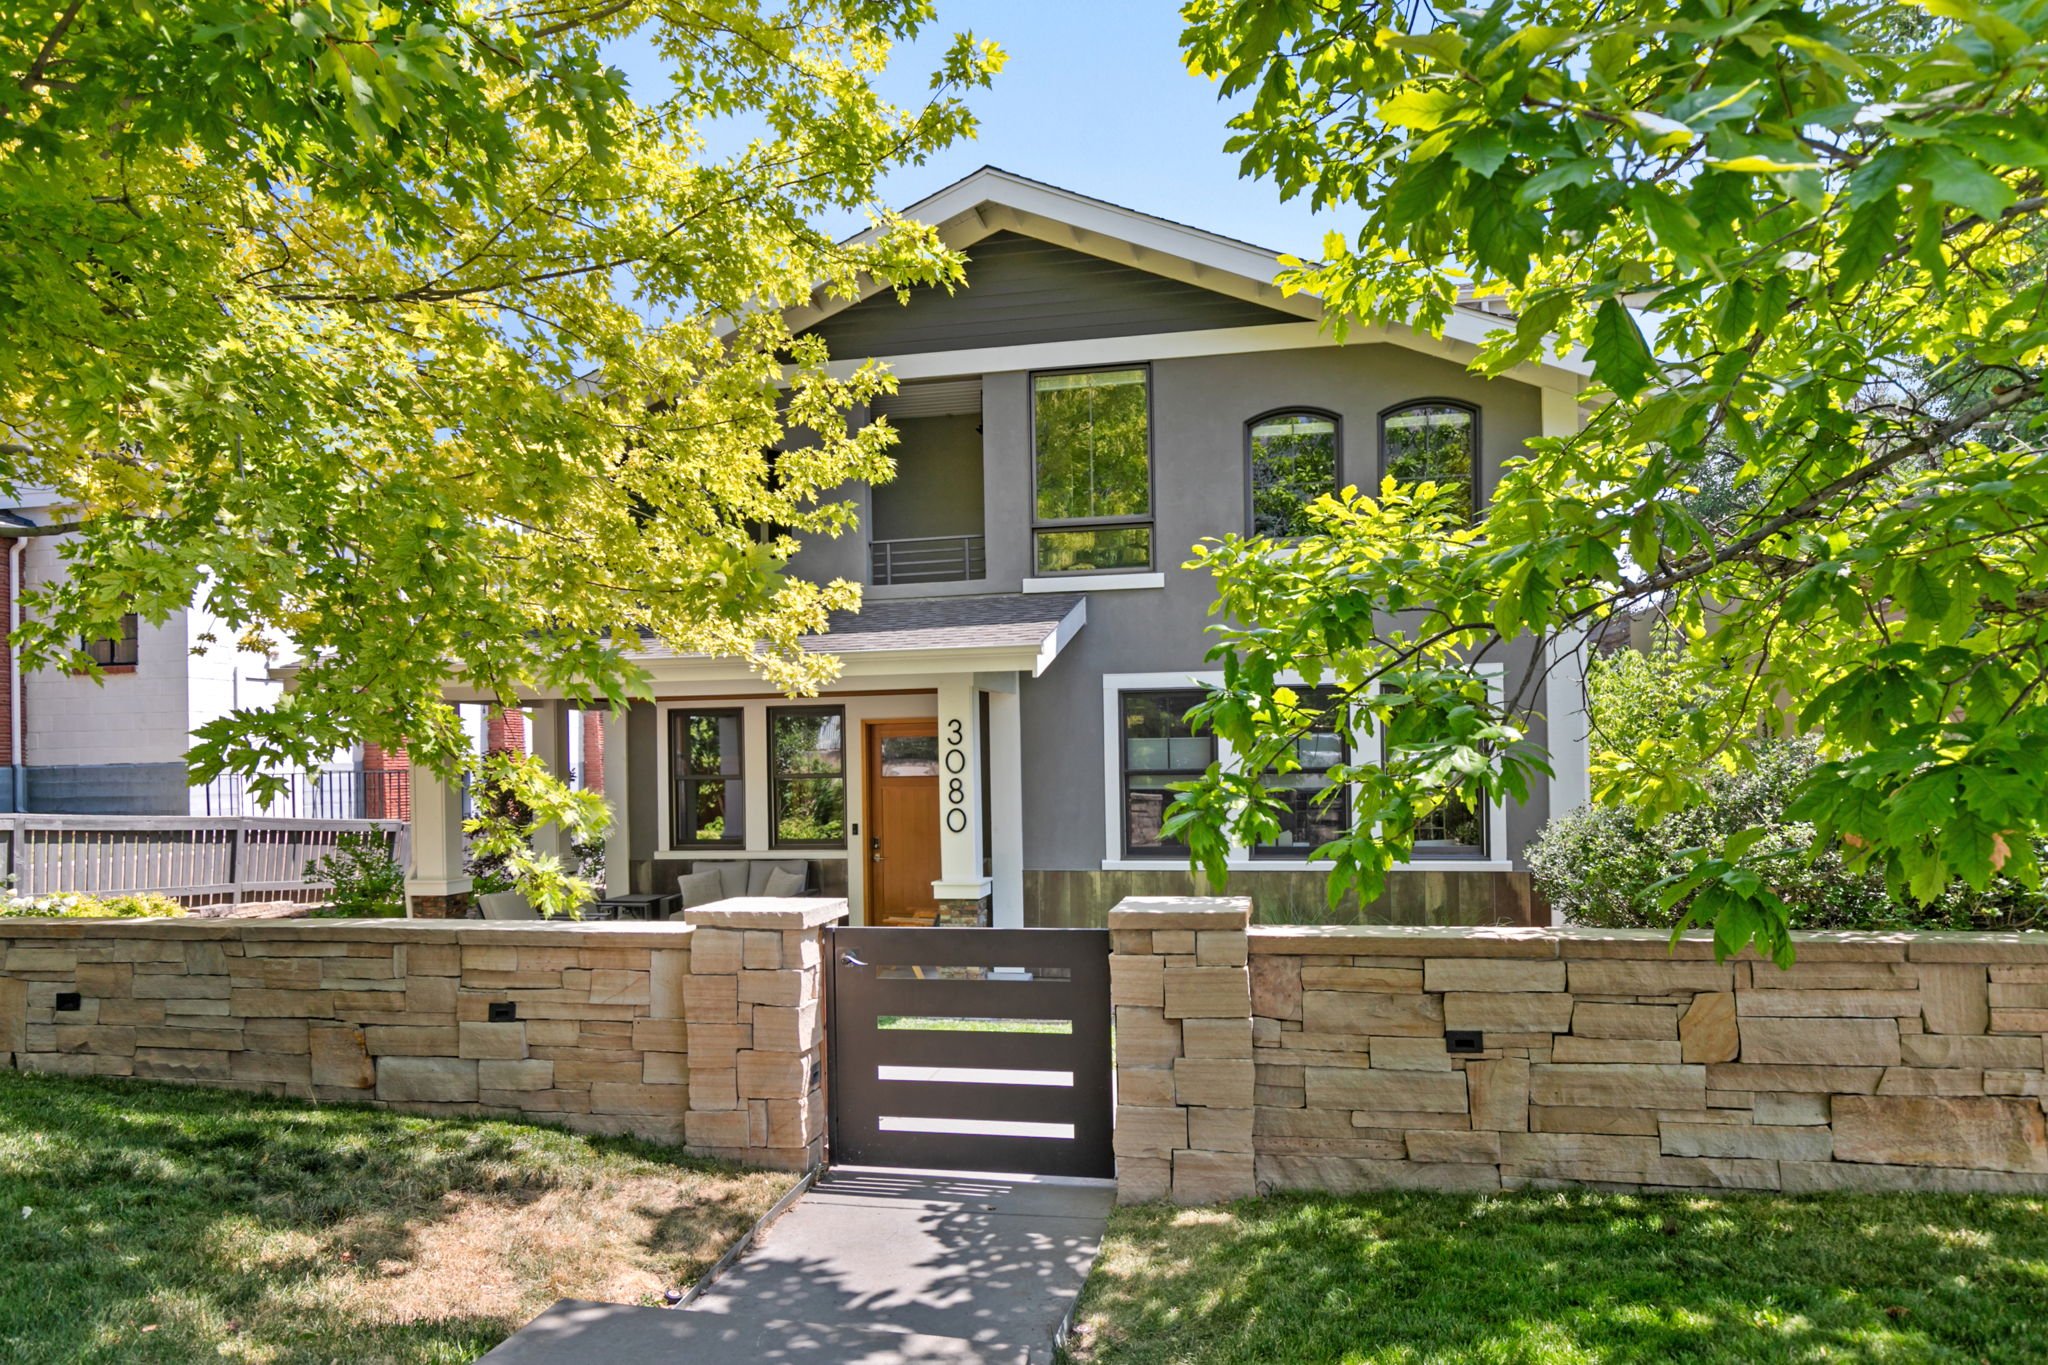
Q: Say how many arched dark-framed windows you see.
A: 2